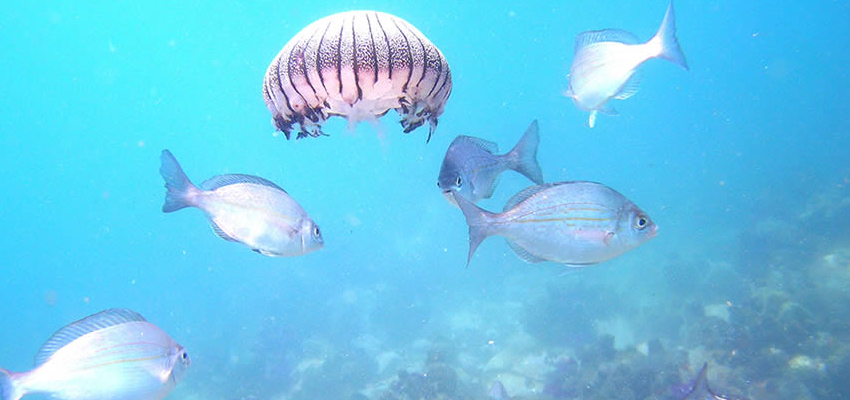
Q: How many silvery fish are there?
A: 5